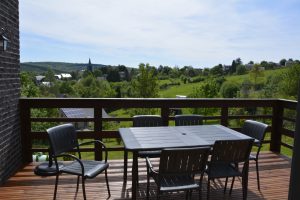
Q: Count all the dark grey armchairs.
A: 6